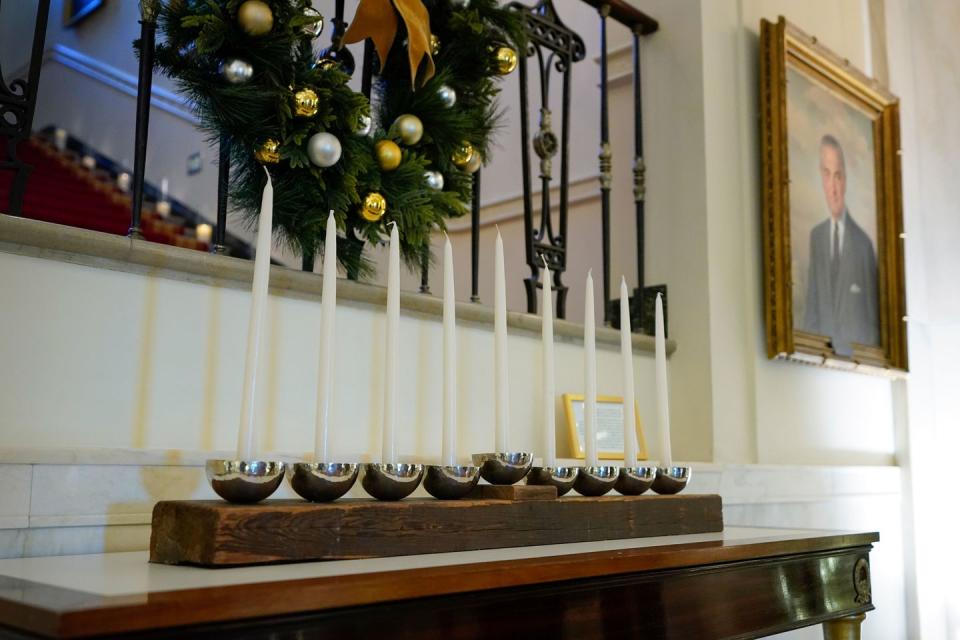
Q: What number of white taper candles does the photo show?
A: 9